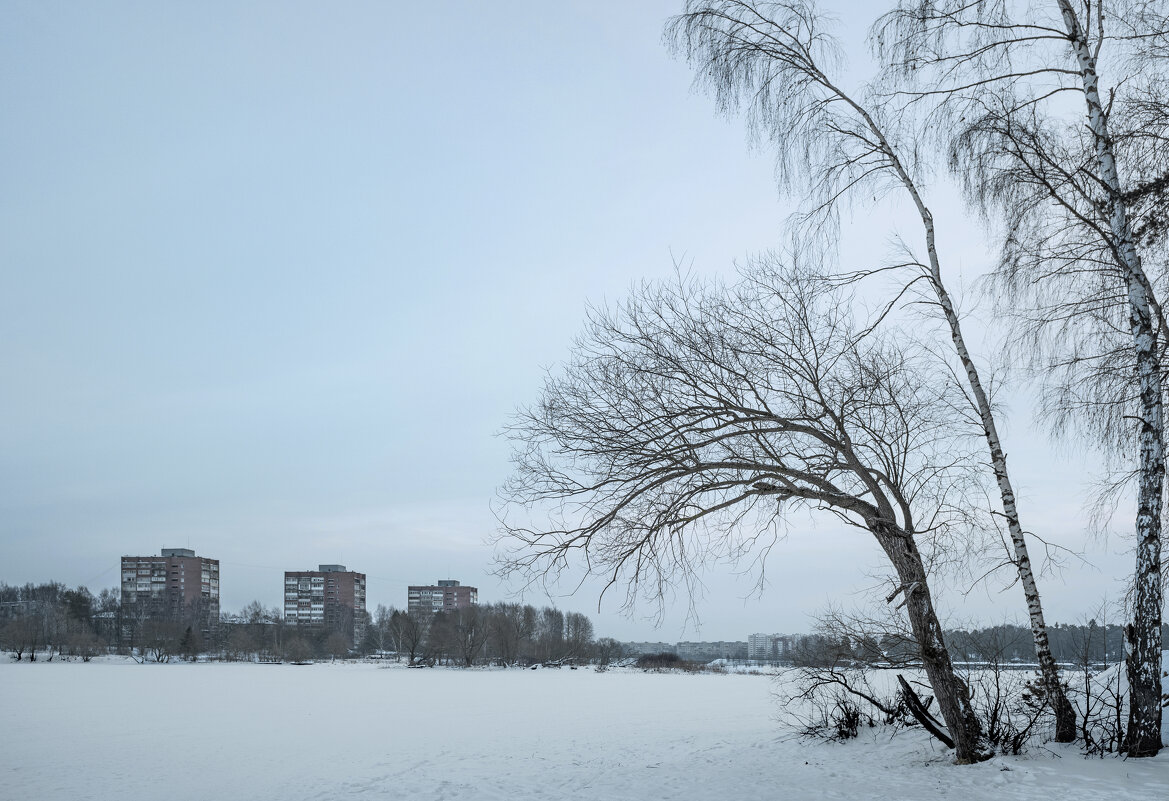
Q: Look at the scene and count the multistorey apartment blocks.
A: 3